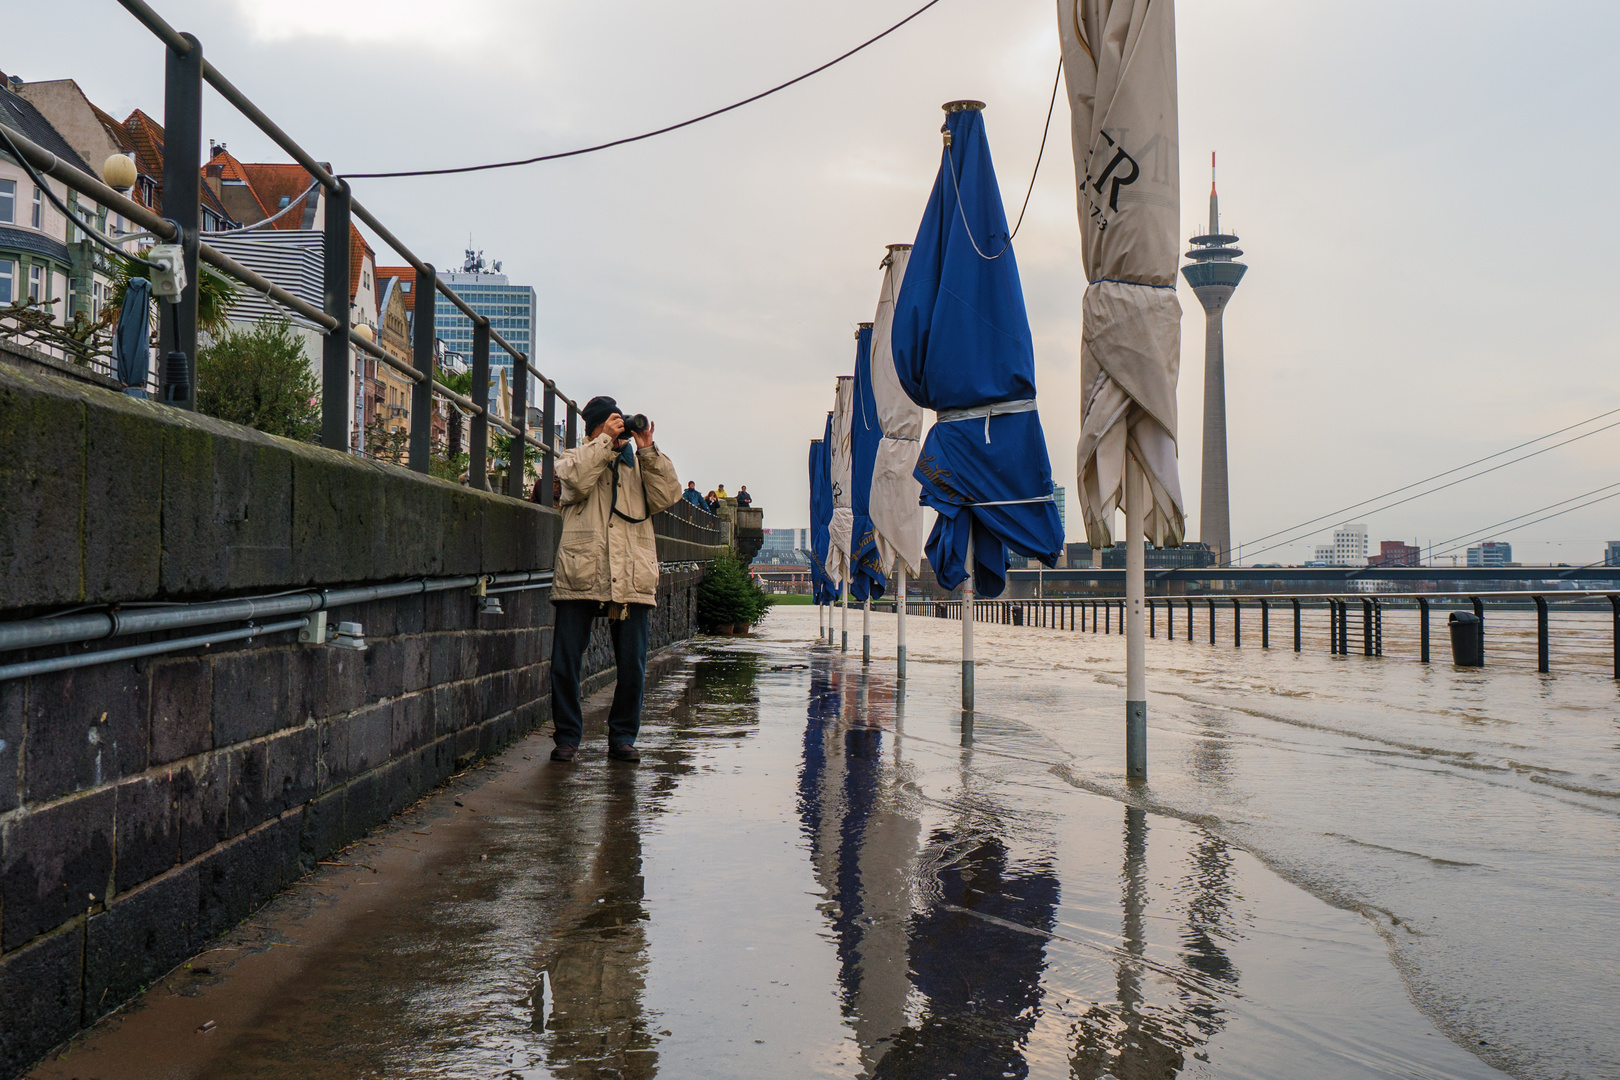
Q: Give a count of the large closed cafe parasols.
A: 7